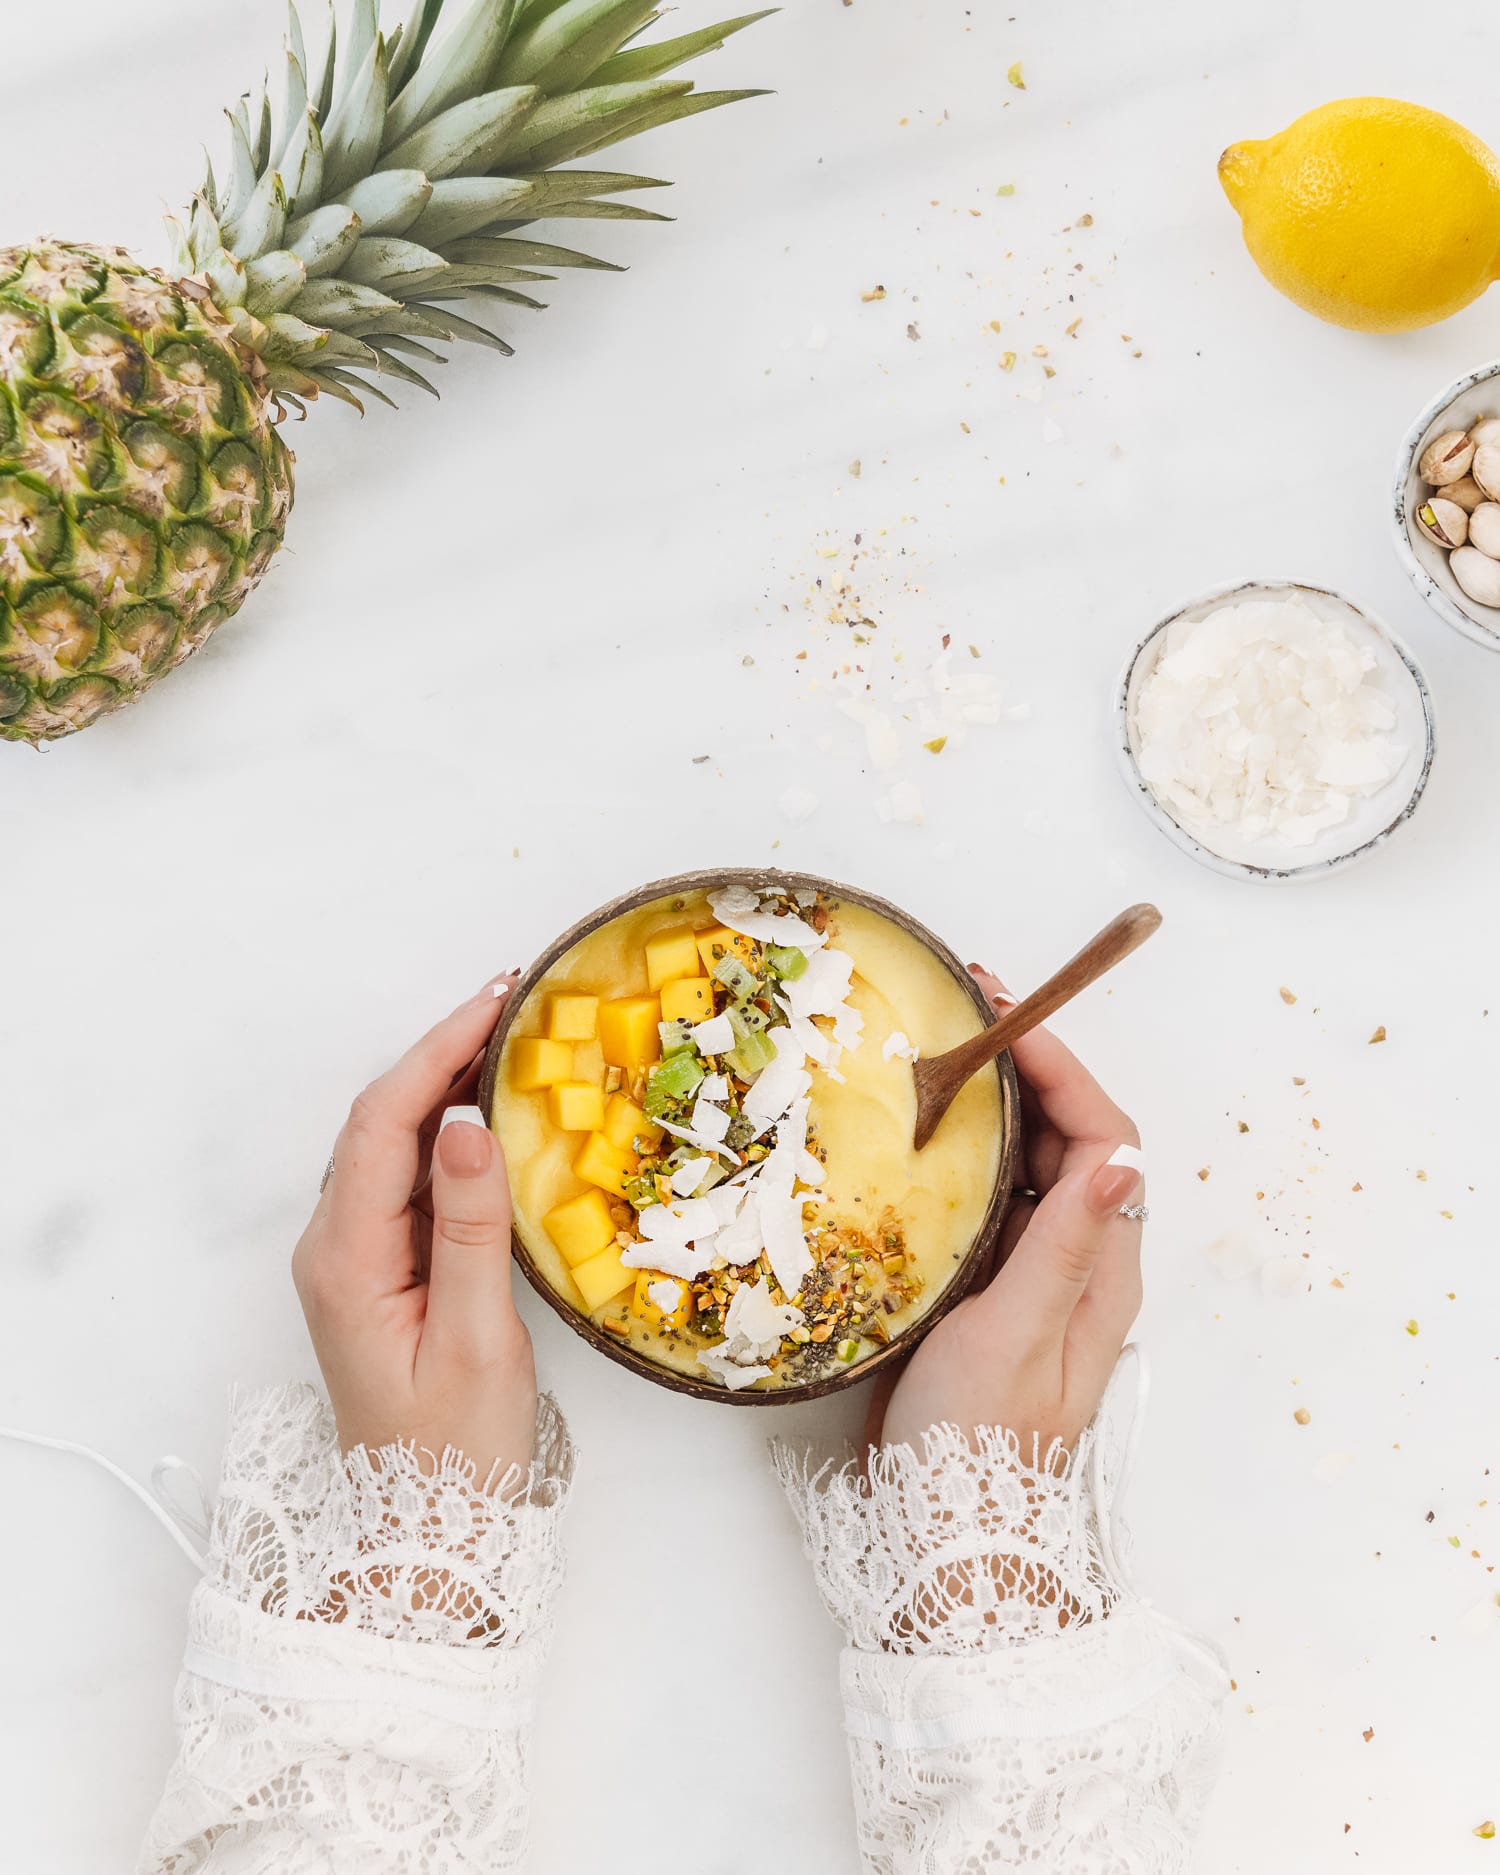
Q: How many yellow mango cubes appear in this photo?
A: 12